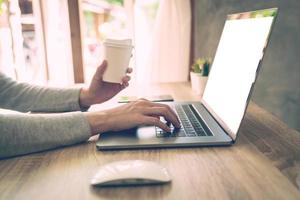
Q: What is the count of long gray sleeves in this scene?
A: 2